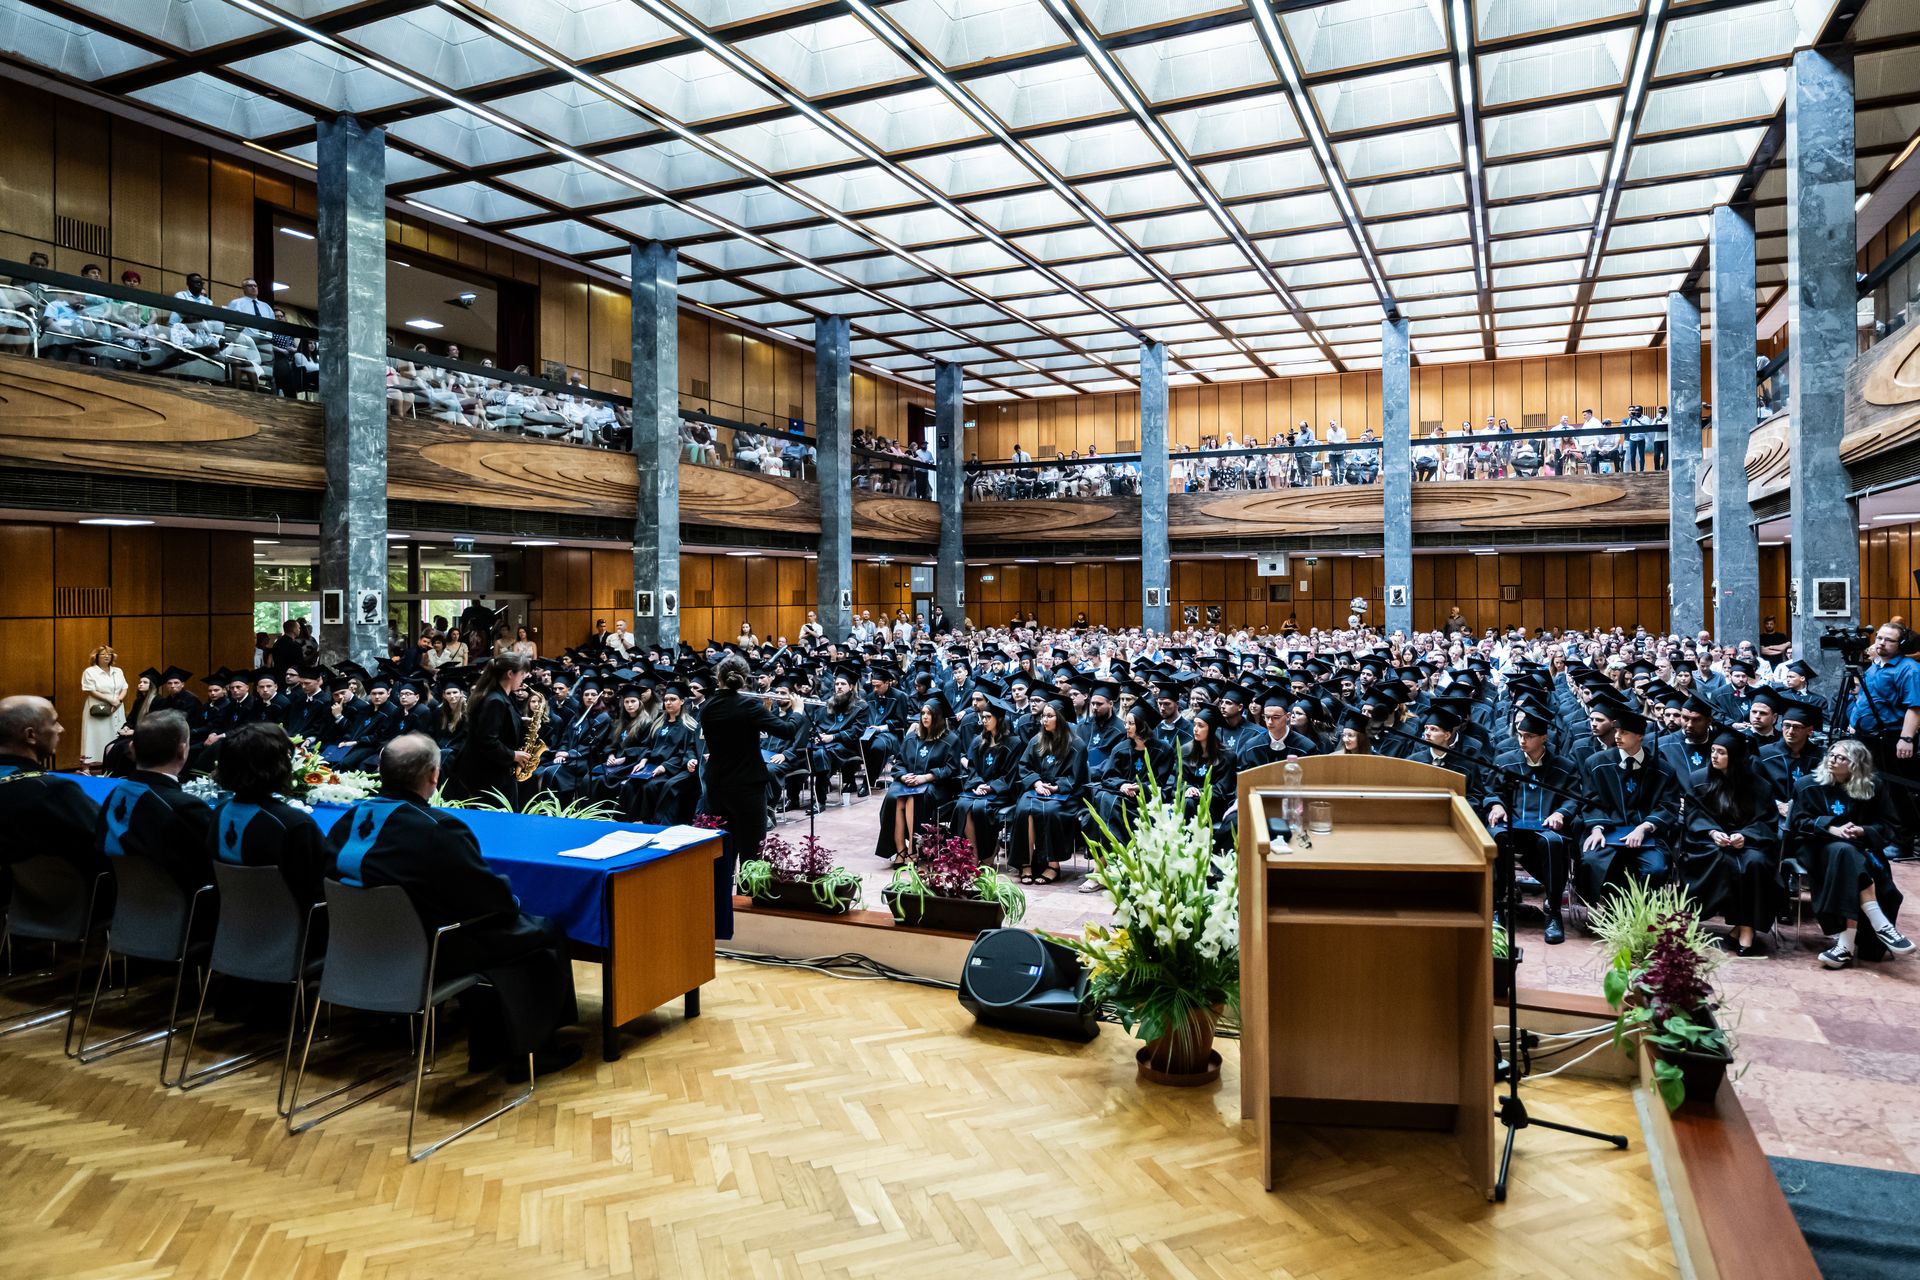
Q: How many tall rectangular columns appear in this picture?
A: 9